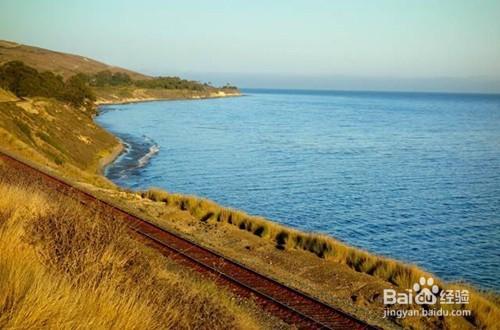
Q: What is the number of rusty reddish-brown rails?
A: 2